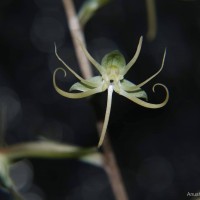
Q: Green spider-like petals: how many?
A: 7